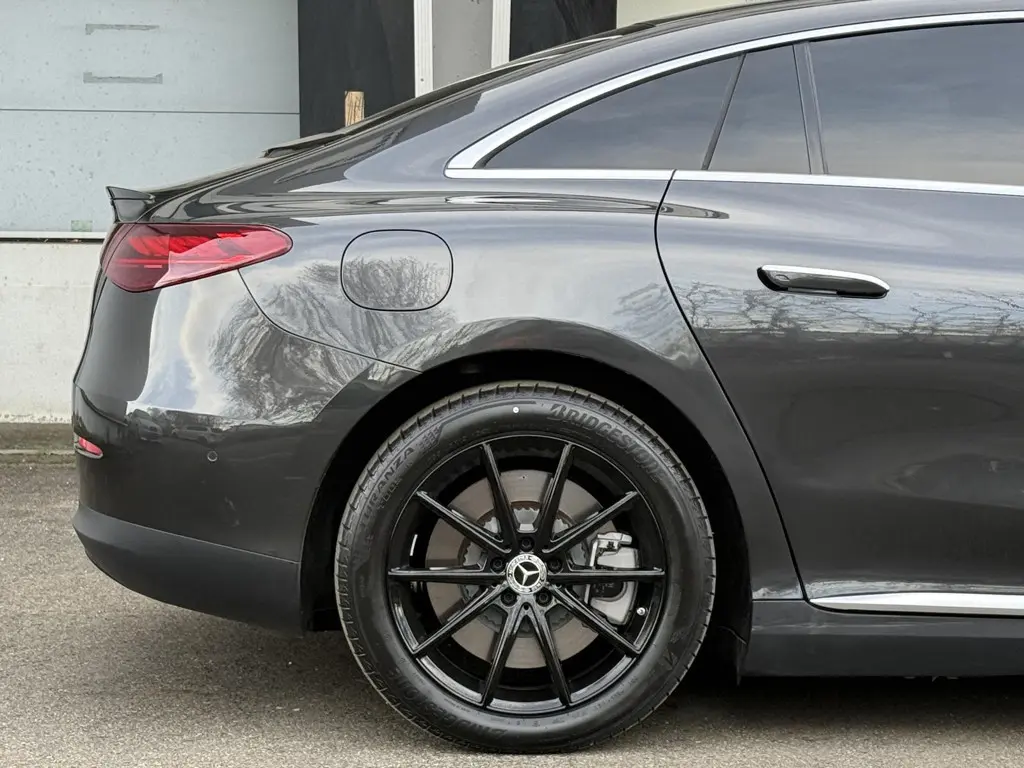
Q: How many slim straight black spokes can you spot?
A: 10